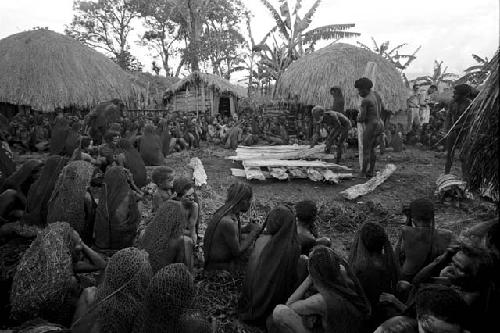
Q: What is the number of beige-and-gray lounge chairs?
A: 0